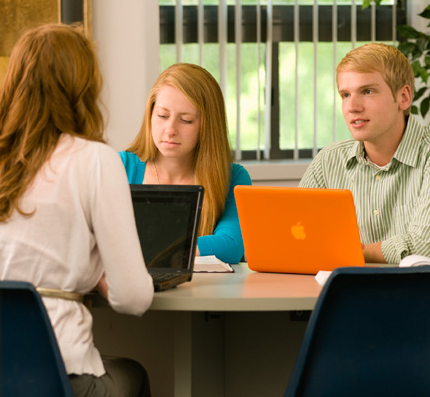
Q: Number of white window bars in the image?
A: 12